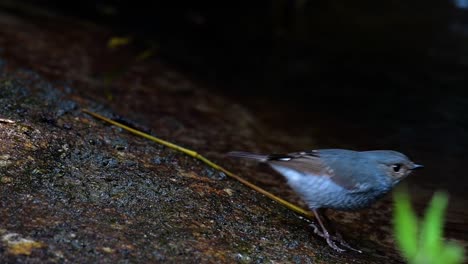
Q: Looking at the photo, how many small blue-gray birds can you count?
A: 1